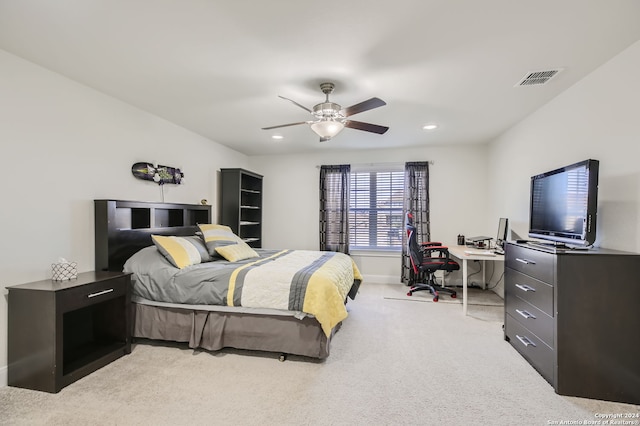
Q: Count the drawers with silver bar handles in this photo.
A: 5